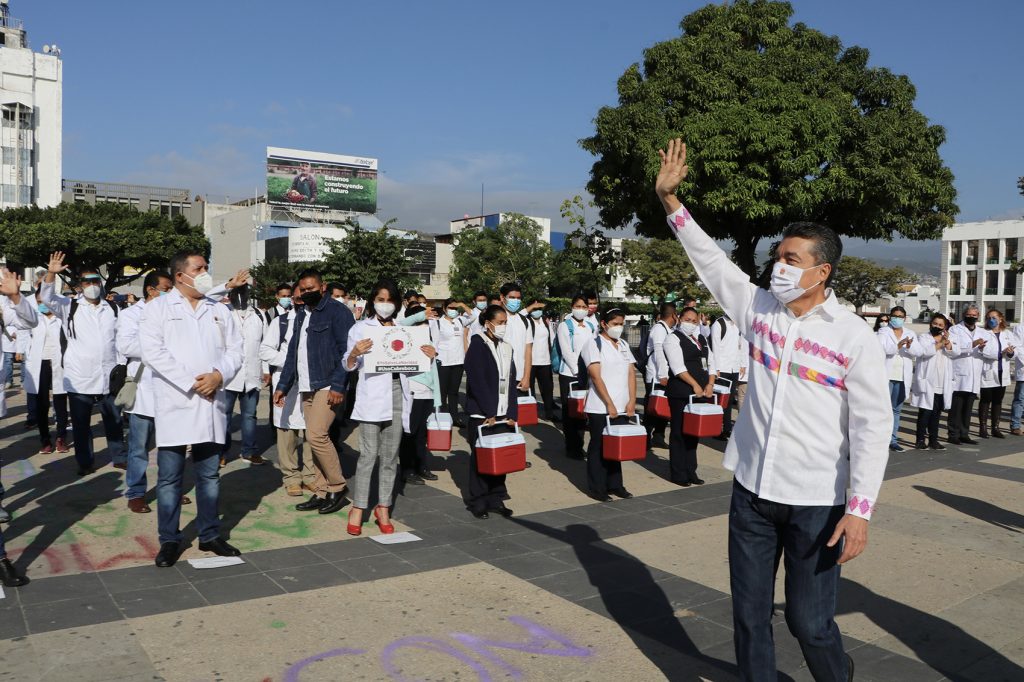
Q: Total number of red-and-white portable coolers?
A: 8